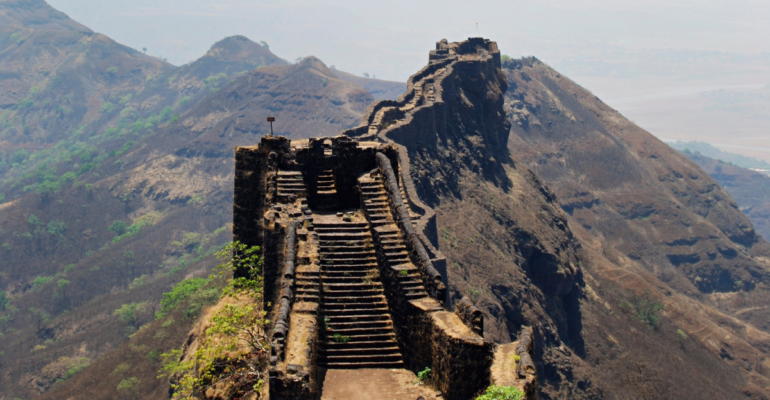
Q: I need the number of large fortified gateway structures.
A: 1